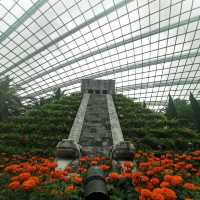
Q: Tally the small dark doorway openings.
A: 3